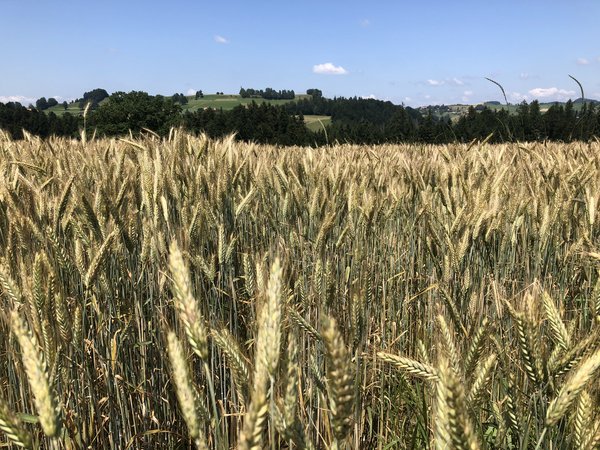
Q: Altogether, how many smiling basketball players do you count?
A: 0